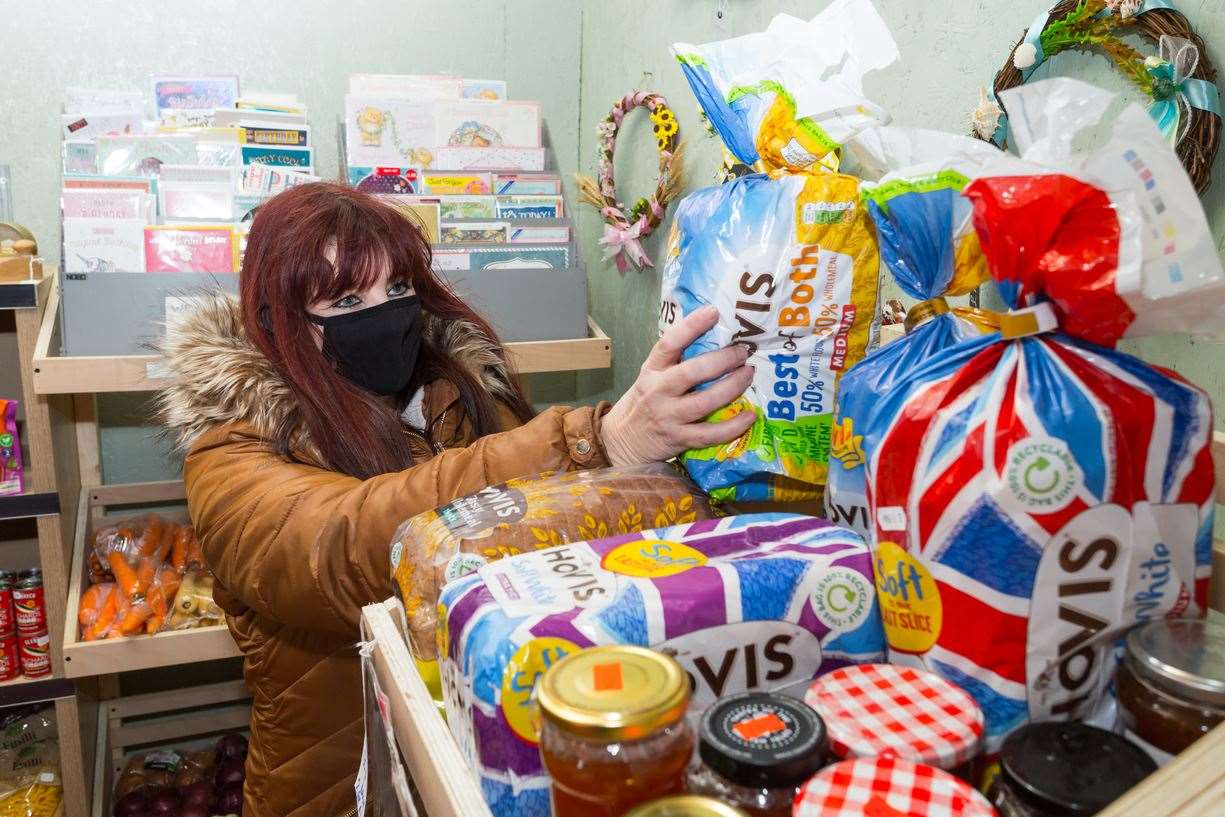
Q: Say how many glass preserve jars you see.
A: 7